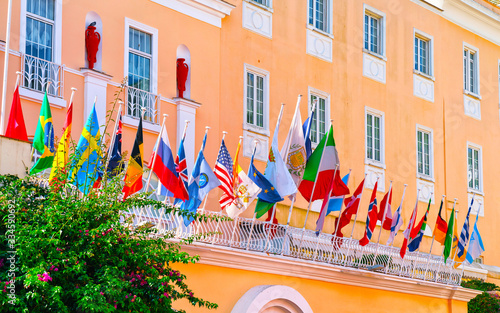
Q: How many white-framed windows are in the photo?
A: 12